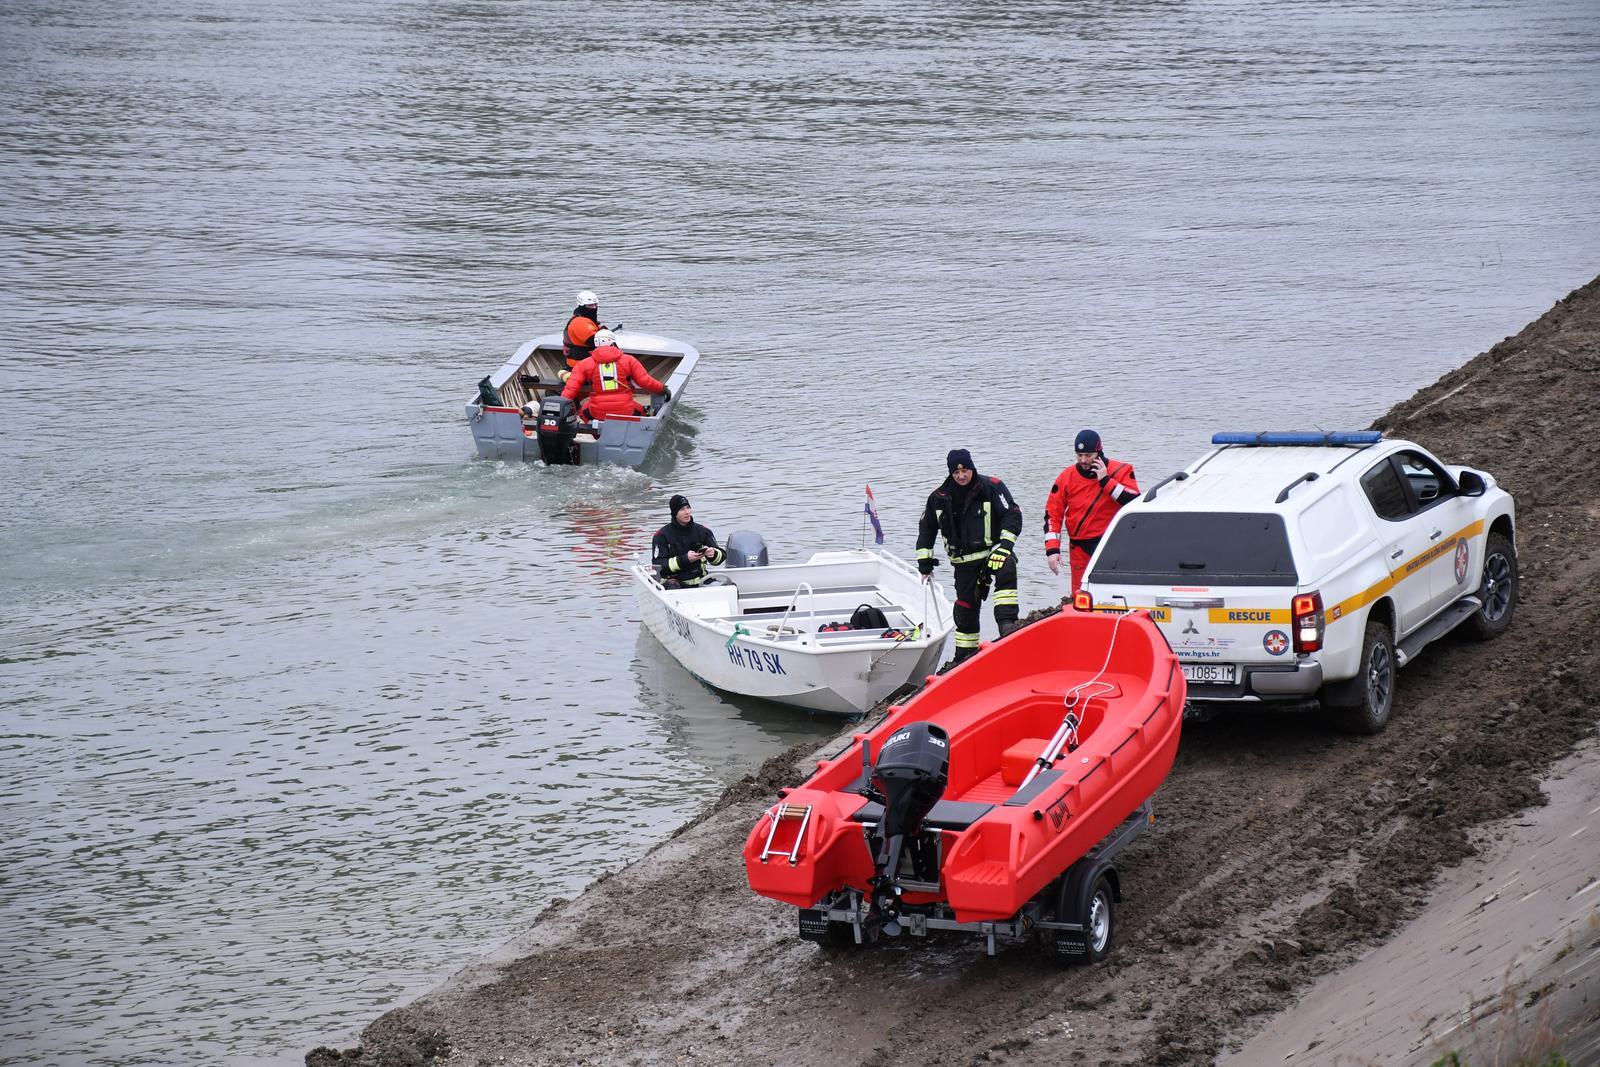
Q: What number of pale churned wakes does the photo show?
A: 1